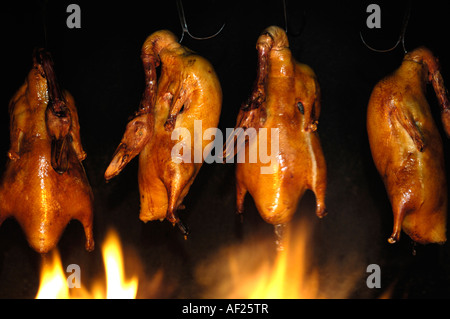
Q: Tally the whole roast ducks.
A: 4